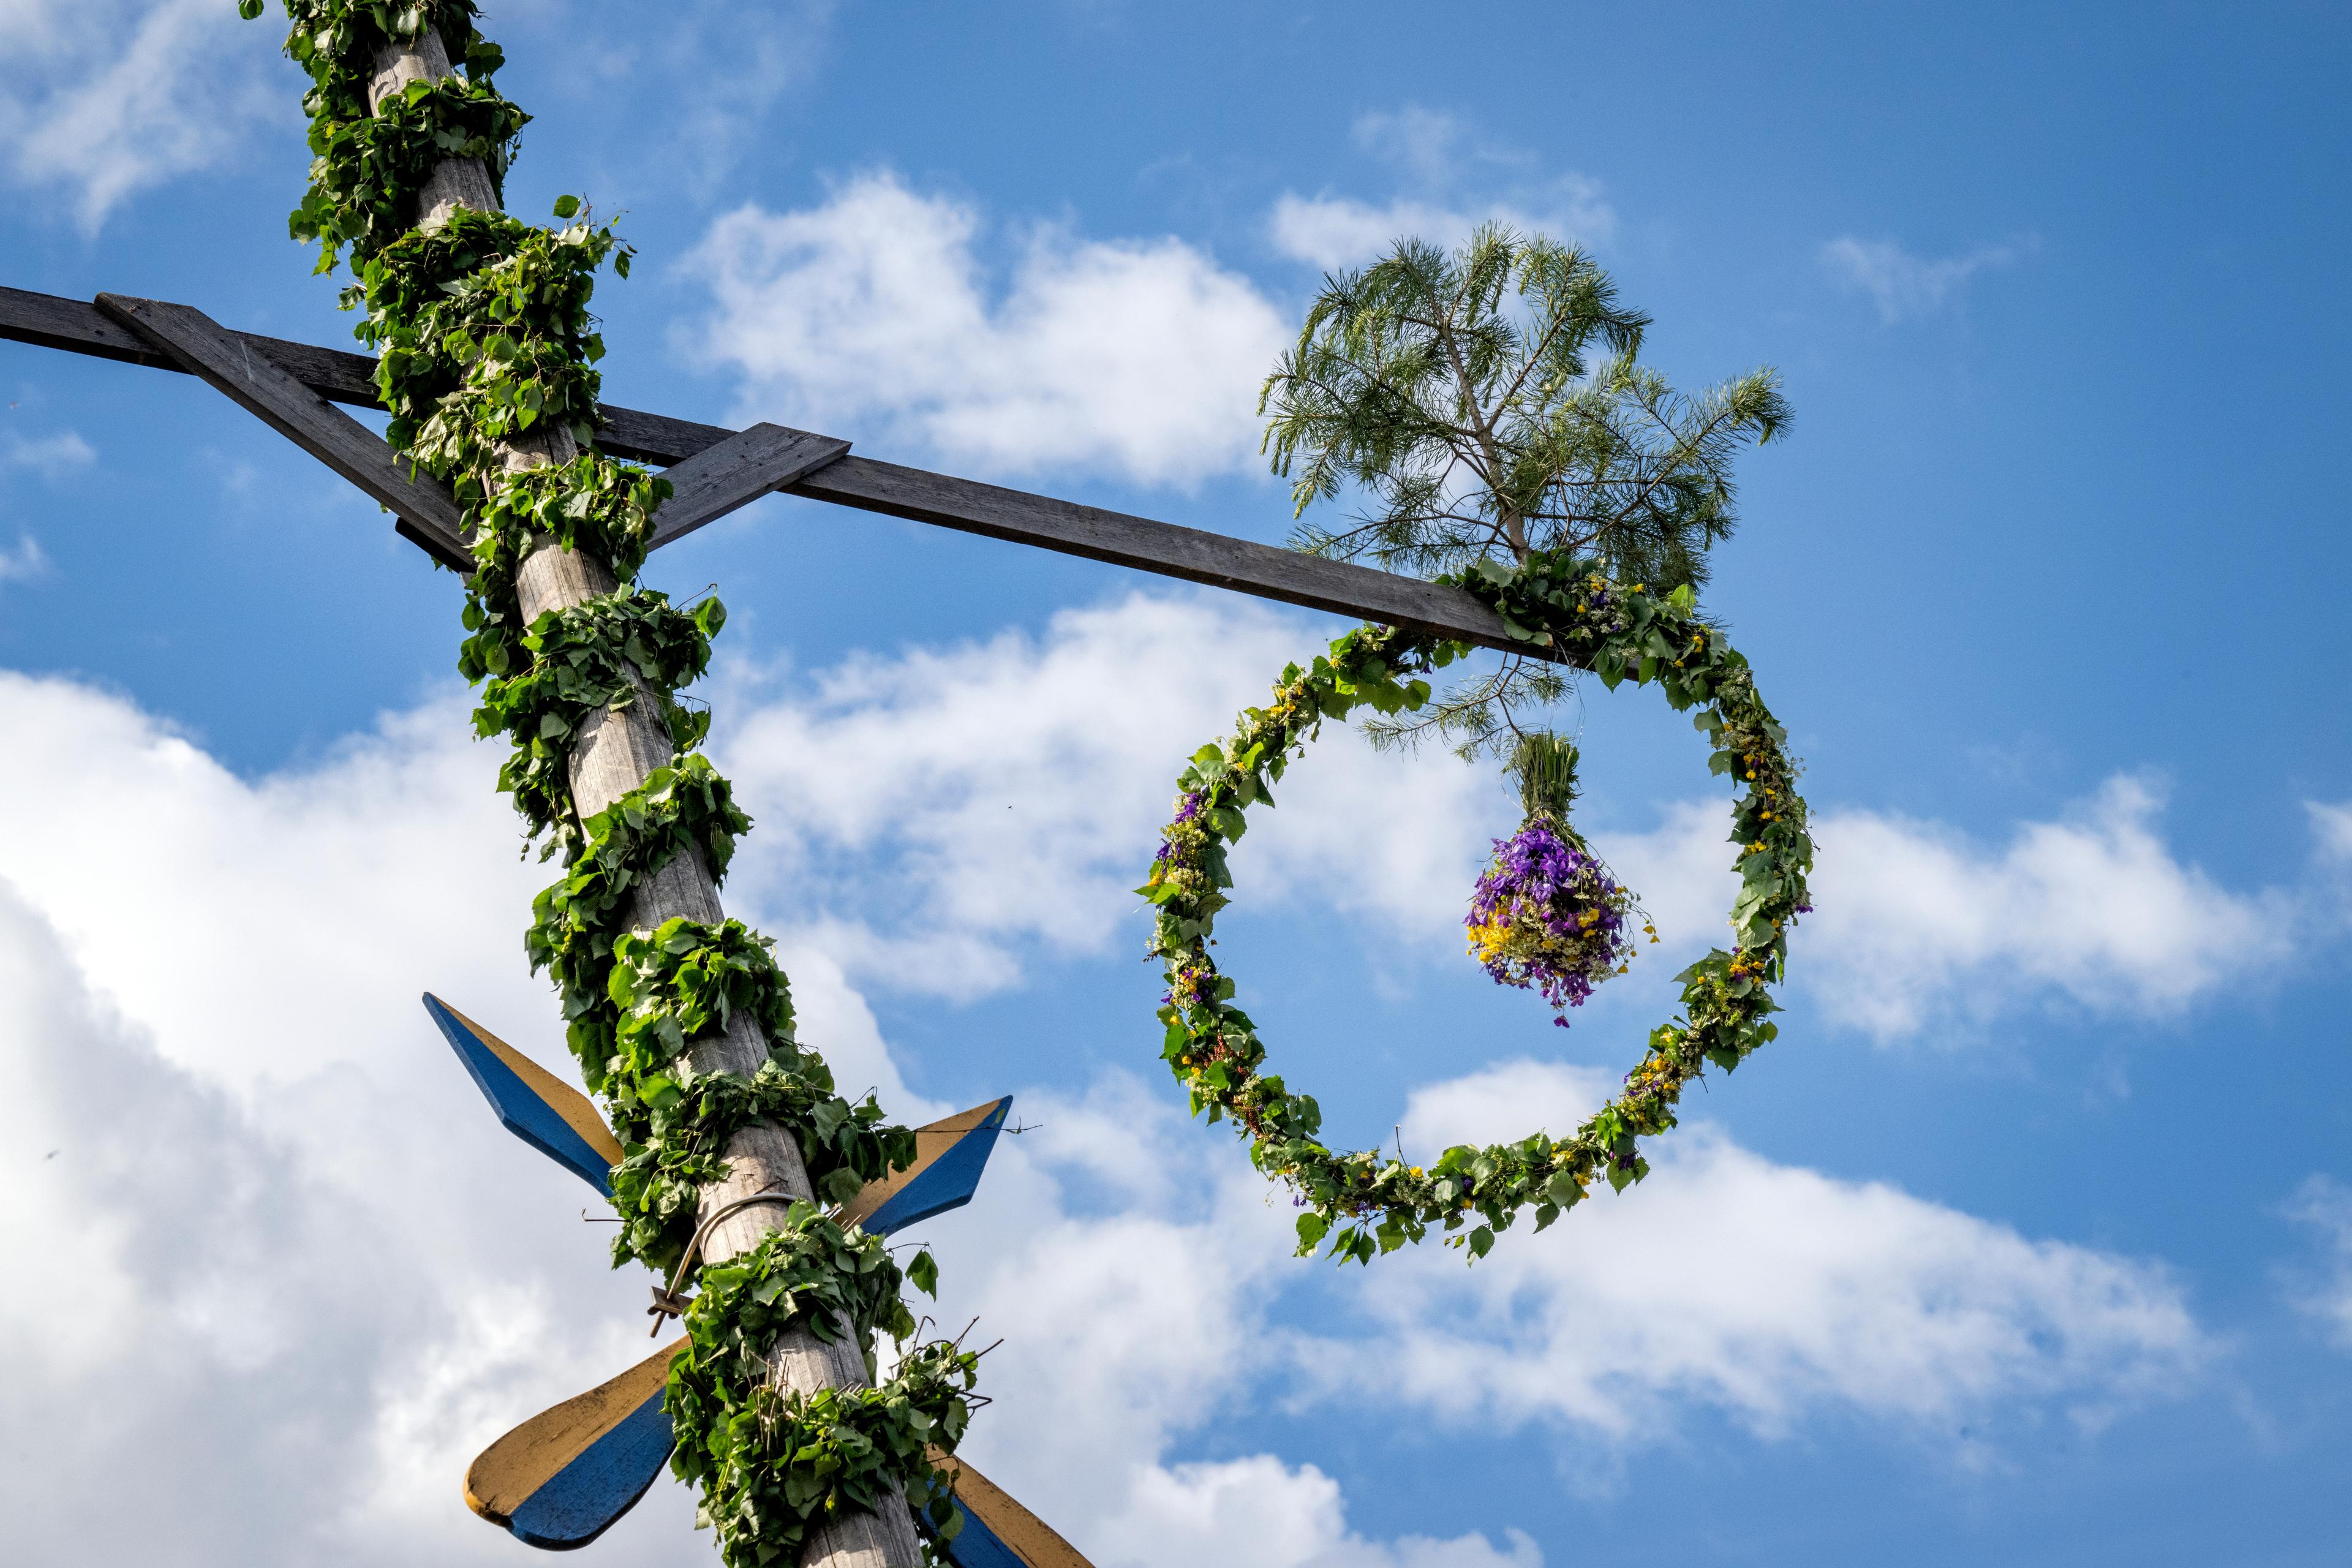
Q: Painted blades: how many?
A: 4